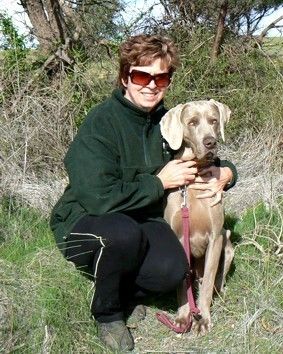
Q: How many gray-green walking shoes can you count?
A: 2